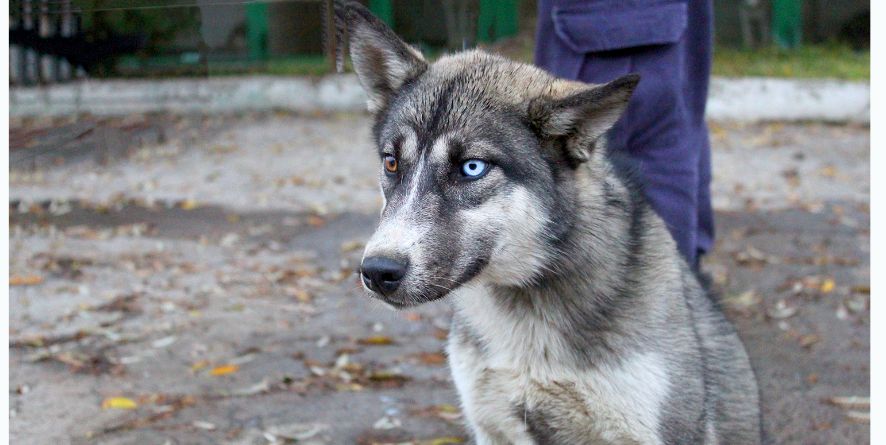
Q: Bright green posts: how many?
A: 4